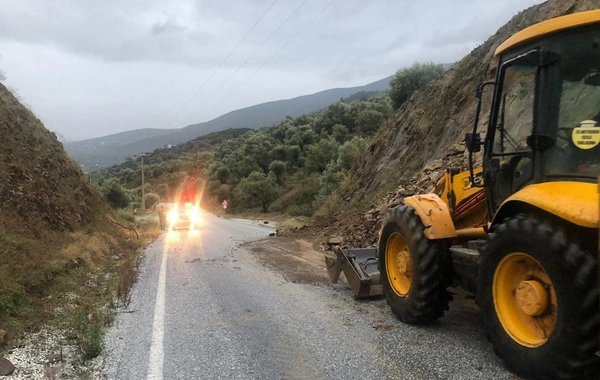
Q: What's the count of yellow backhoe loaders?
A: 1